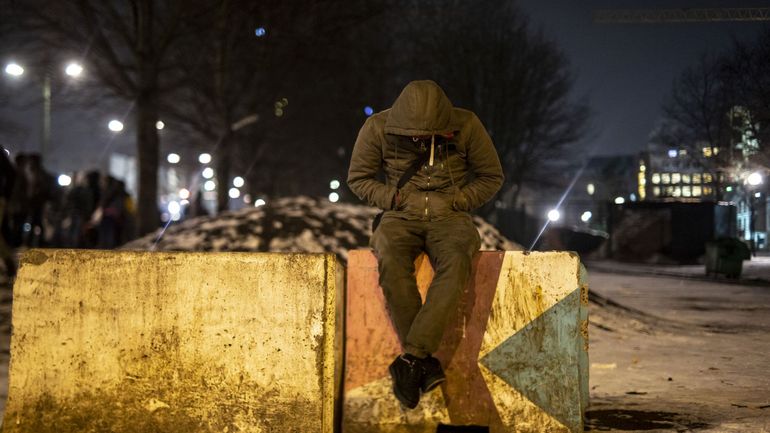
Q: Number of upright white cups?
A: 0